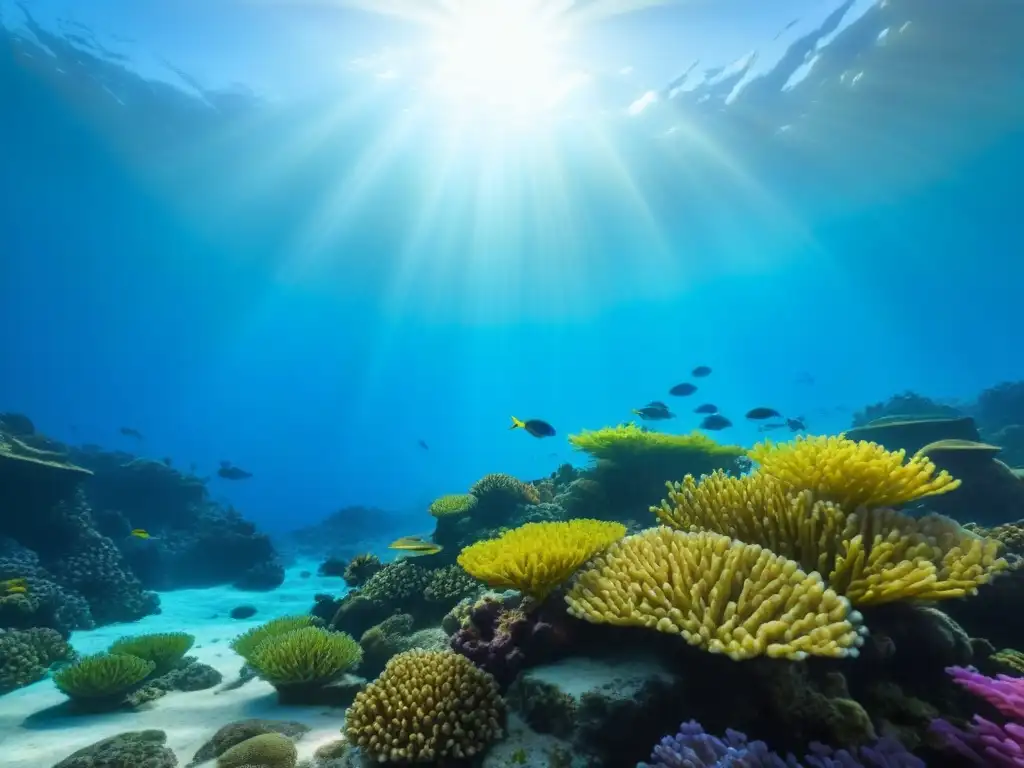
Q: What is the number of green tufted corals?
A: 4